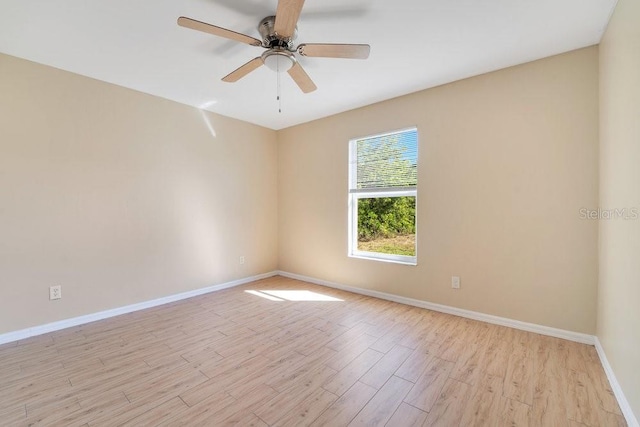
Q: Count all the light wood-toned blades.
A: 5